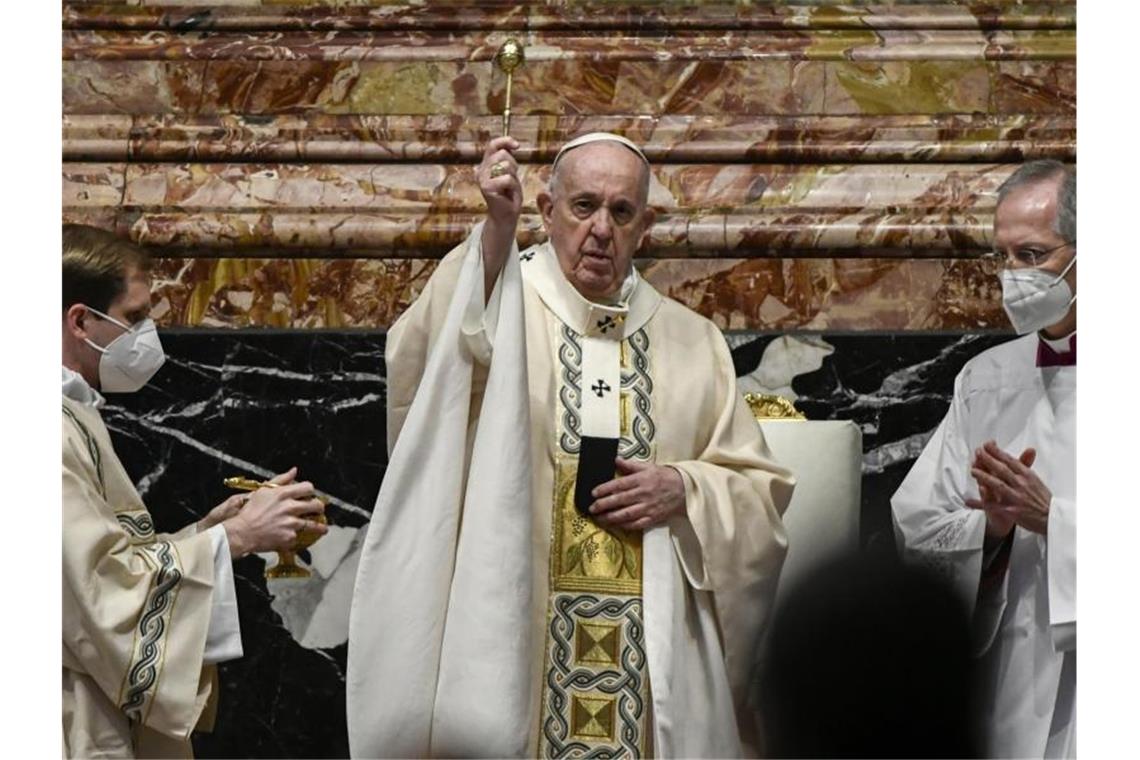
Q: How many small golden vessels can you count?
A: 1